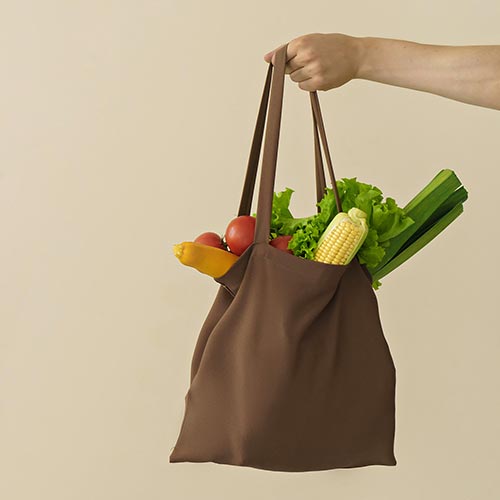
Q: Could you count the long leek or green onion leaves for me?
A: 3